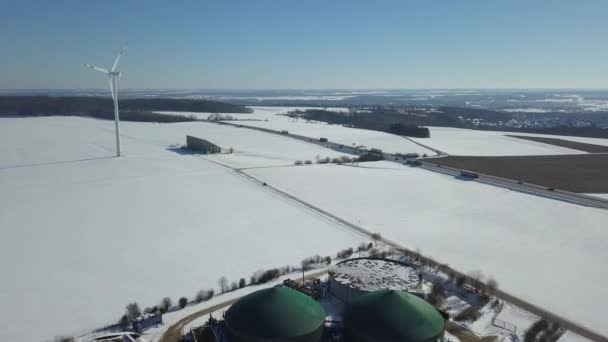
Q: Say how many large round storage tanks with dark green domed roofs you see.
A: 2